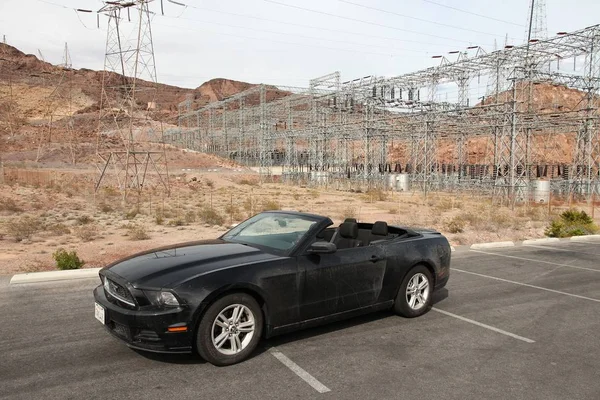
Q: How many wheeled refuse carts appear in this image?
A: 0